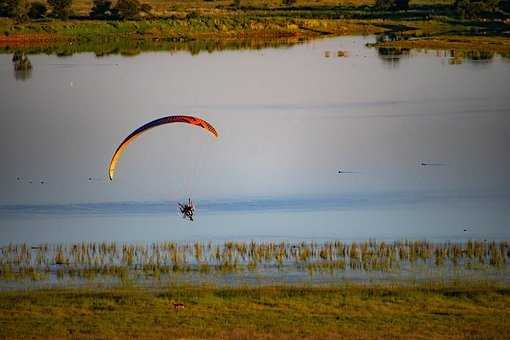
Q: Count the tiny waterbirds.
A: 7